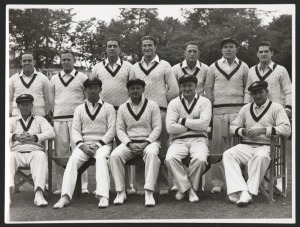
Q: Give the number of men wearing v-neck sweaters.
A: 12